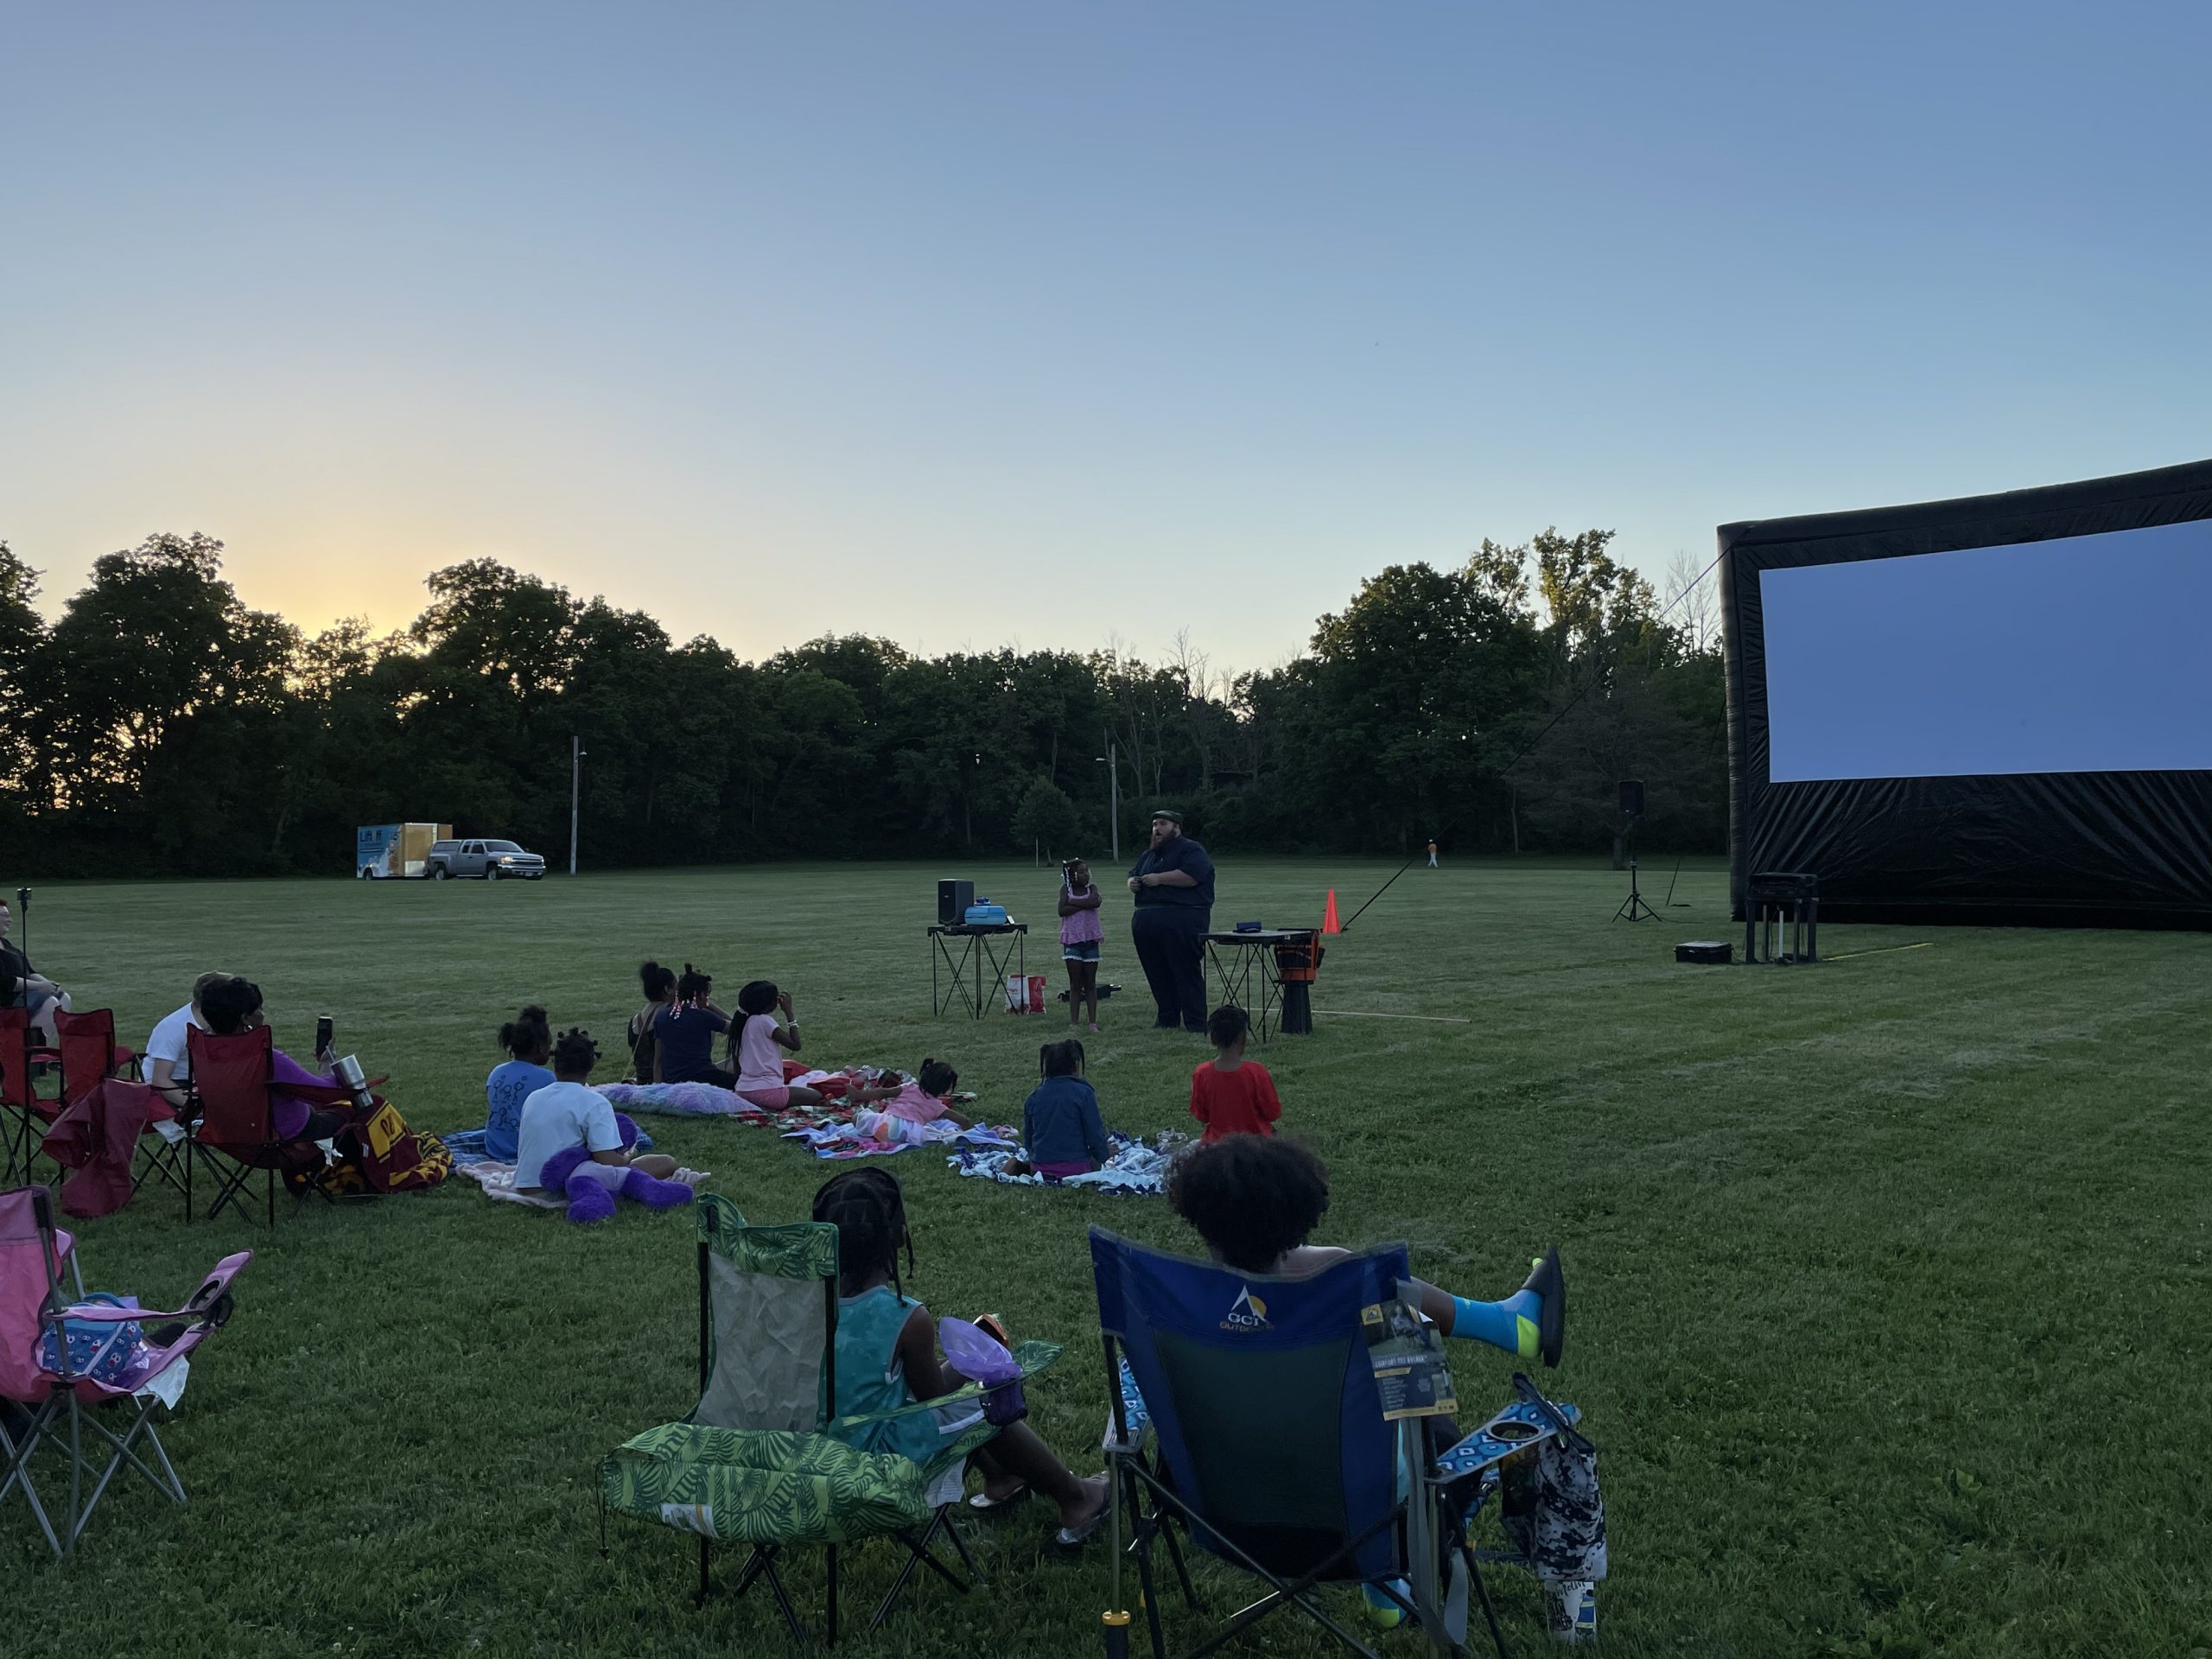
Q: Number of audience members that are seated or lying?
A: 13